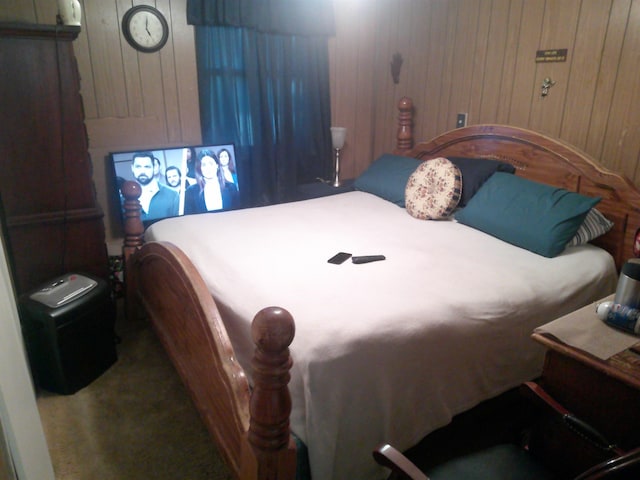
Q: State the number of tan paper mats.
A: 1